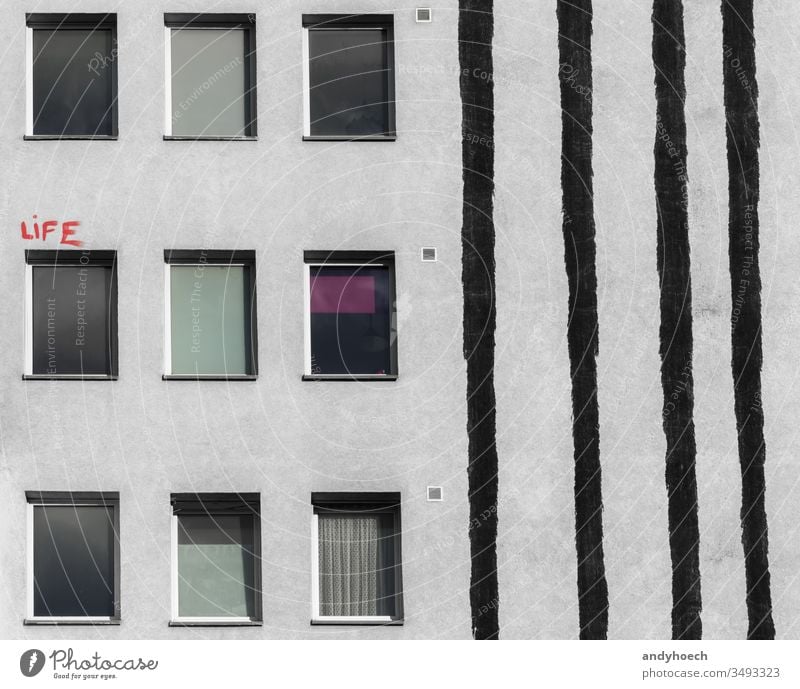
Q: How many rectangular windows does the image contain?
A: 9